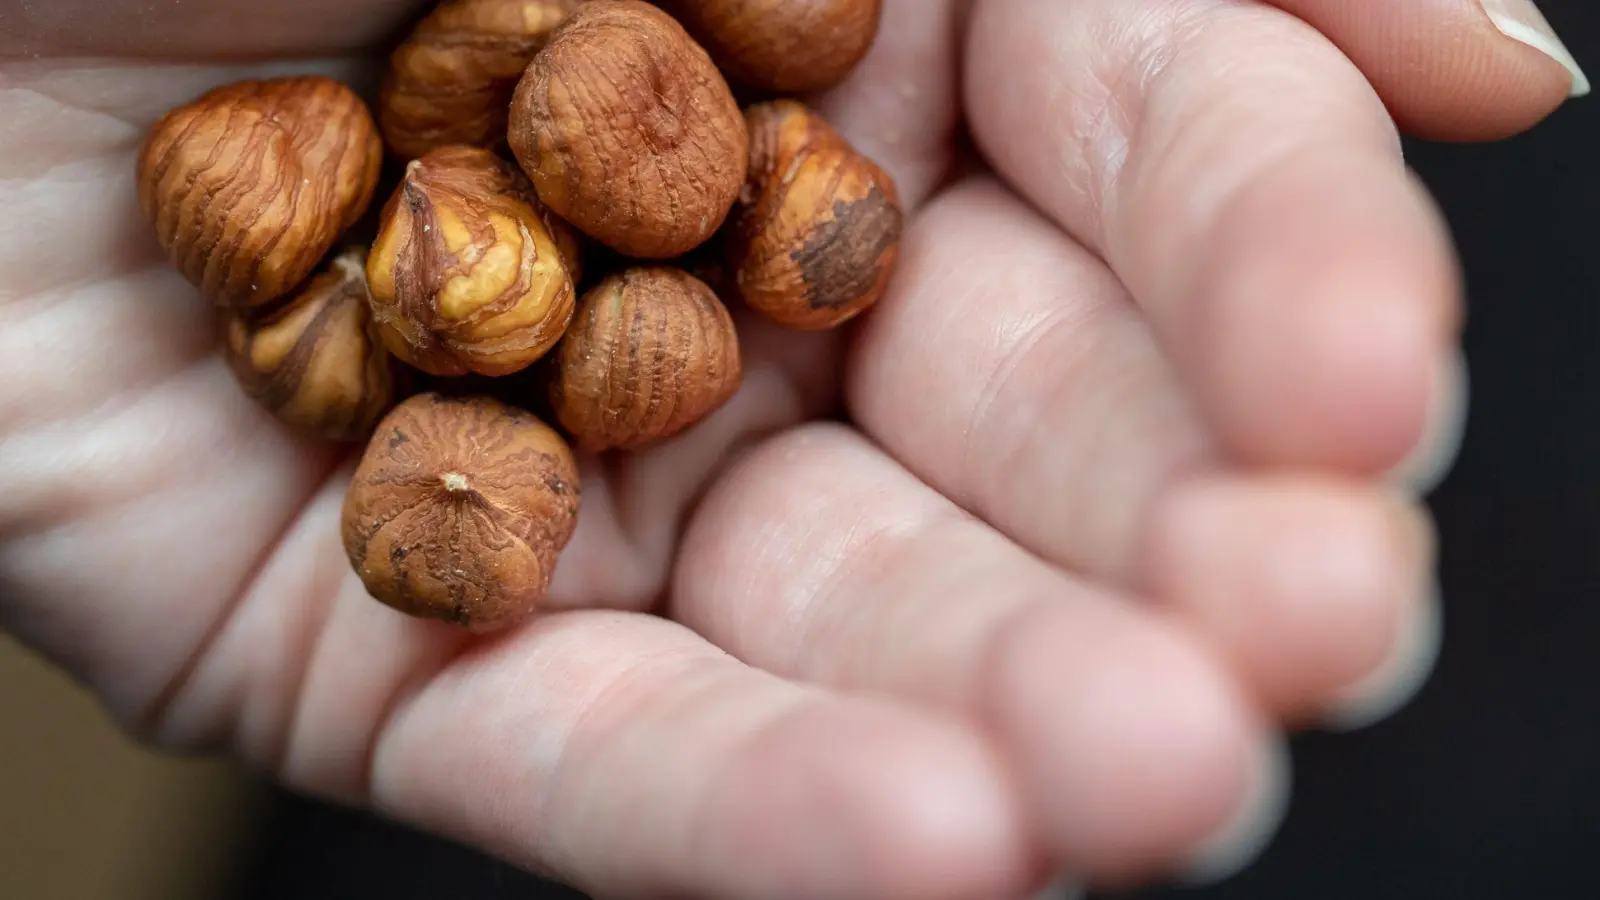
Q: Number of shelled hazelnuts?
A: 9